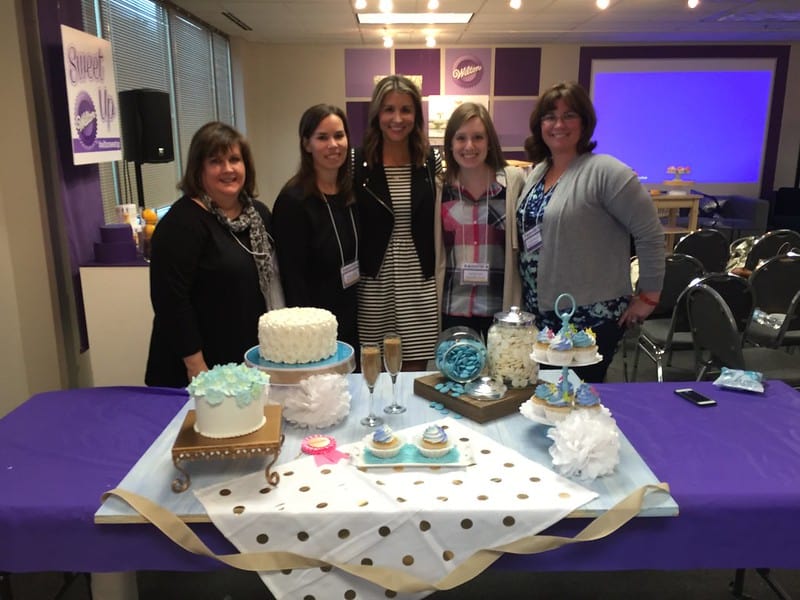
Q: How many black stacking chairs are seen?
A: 7